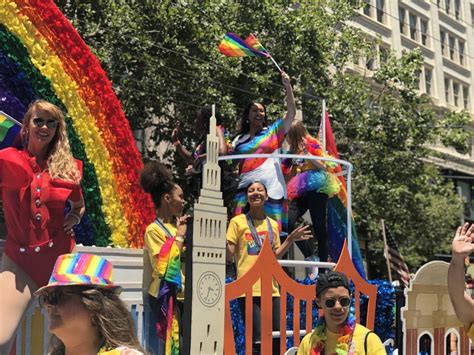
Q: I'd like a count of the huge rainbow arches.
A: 1